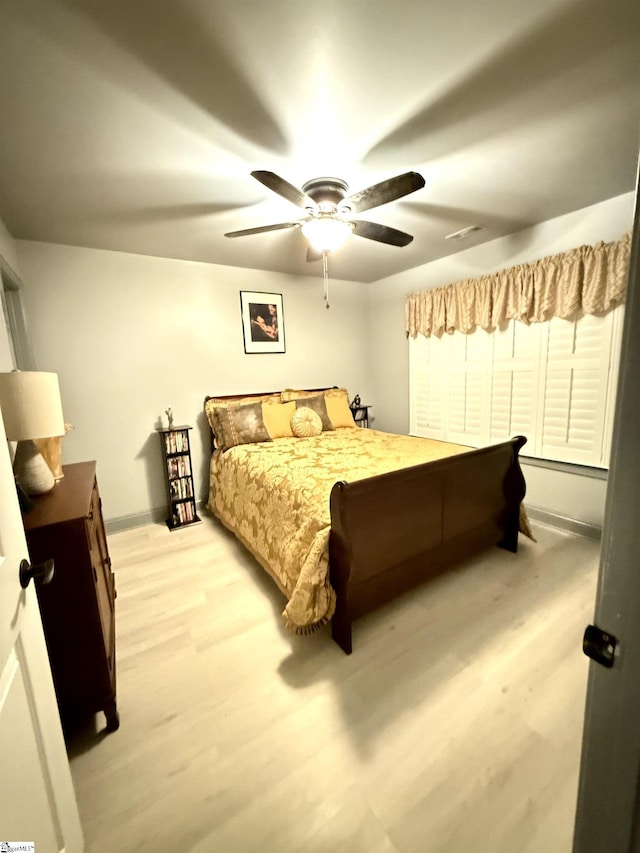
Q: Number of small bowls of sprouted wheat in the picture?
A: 0